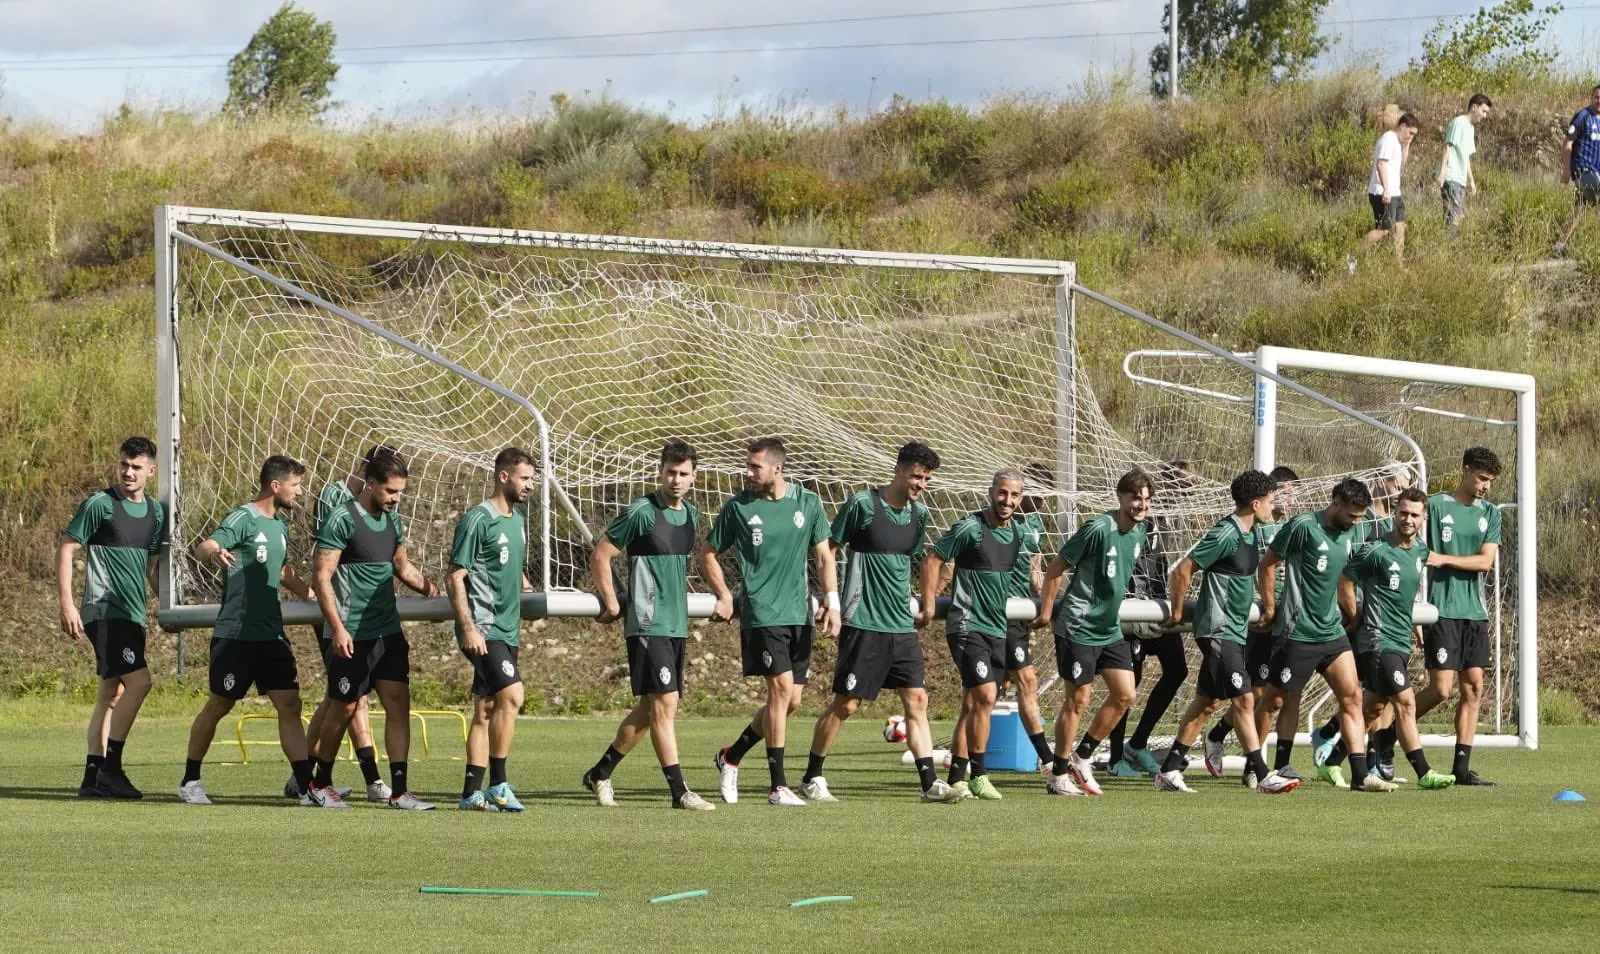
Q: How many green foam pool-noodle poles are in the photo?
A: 3